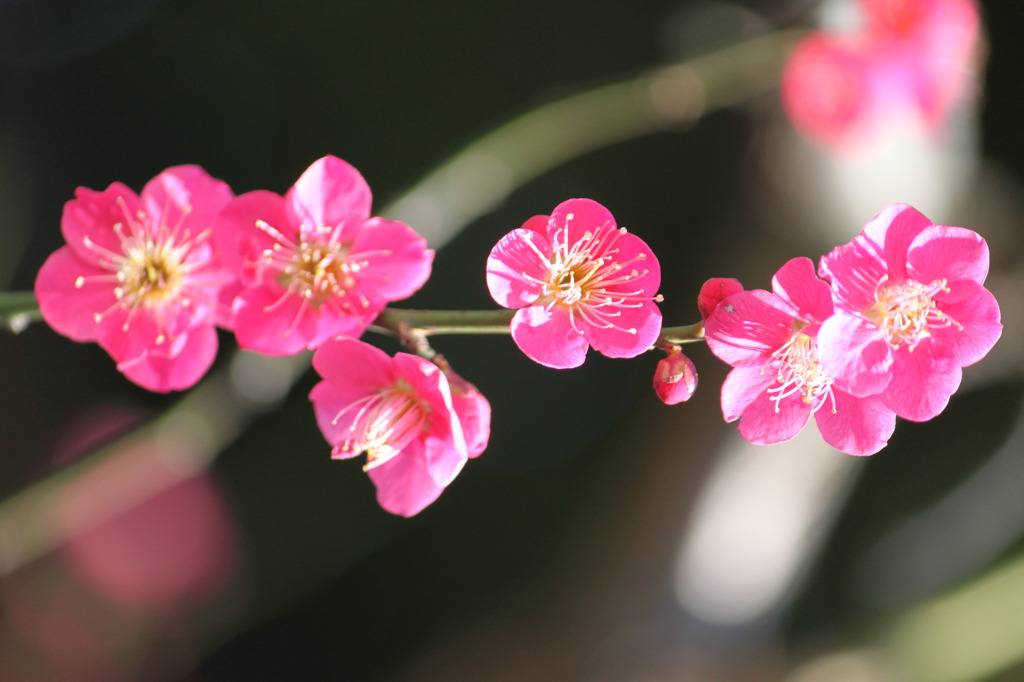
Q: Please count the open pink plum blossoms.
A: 6